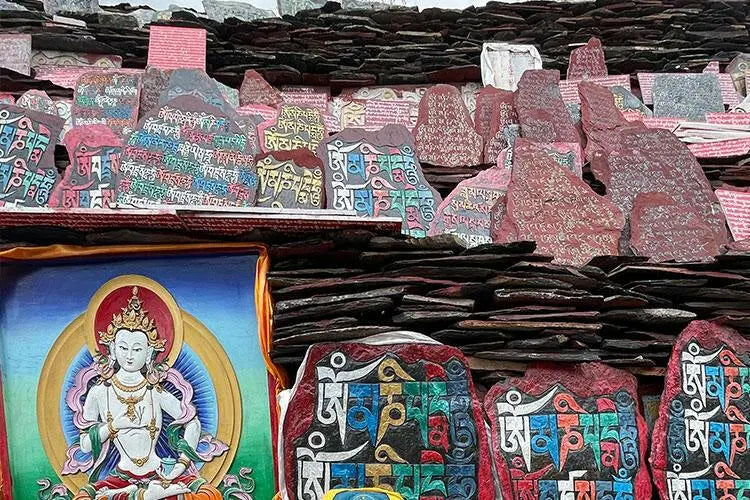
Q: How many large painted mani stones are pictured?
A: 3